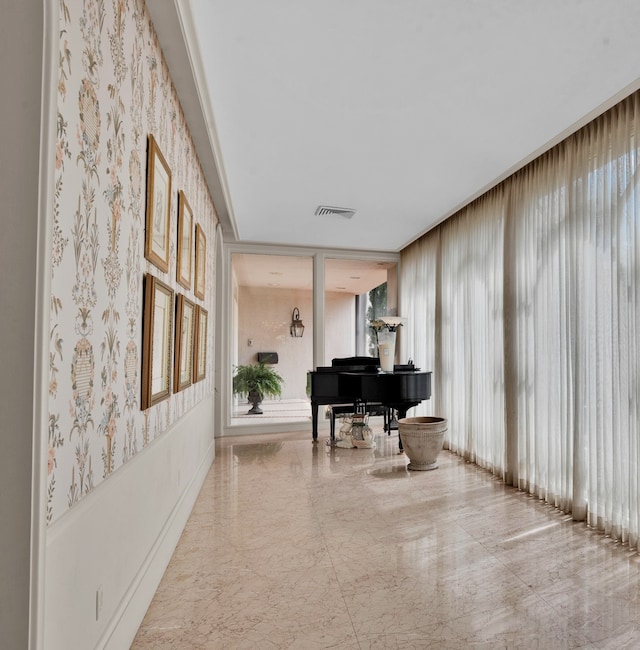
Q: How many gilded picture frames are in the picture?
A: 6